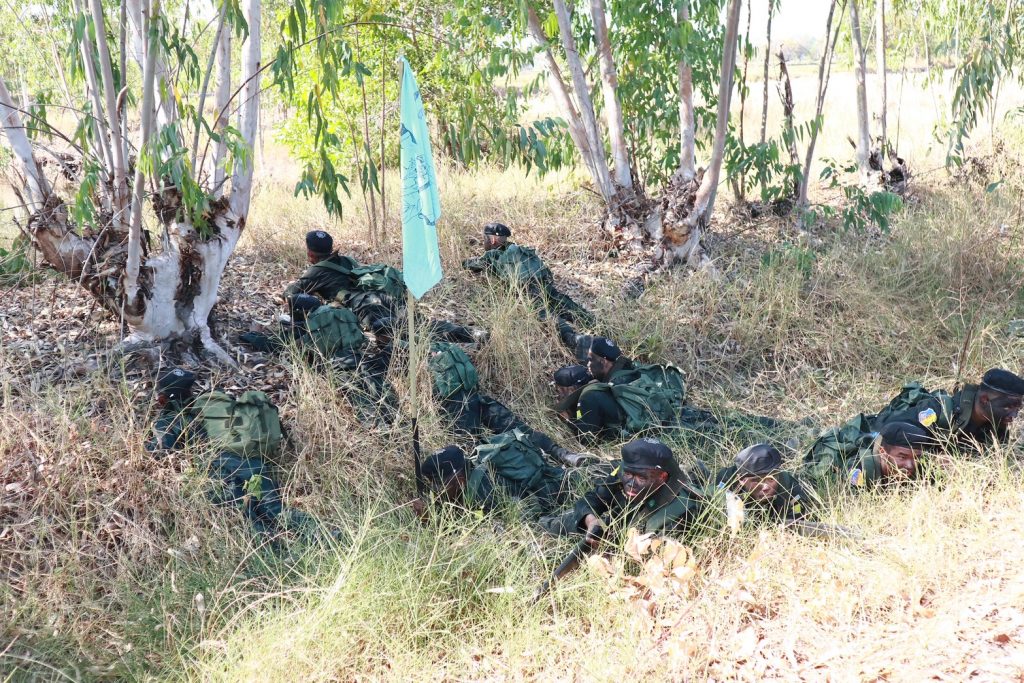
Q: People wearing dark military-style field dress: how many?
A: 12